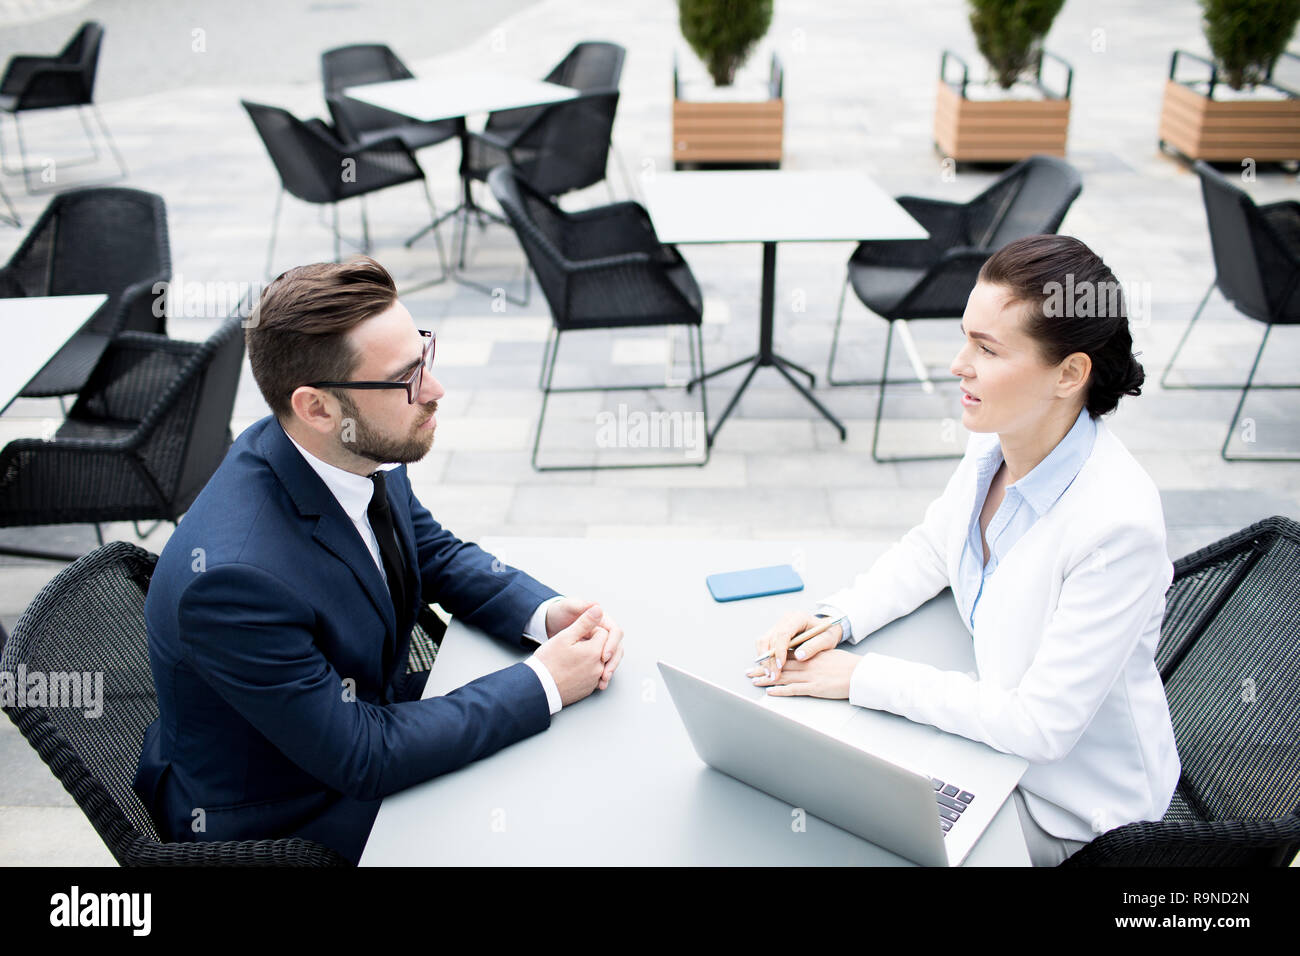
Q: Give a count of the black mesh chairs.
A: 12